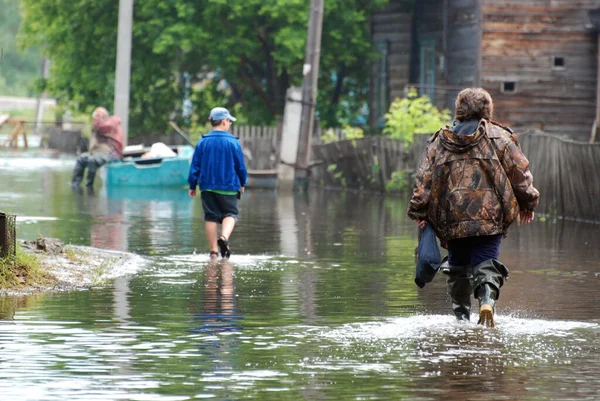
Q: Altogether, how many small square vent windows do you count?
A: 2